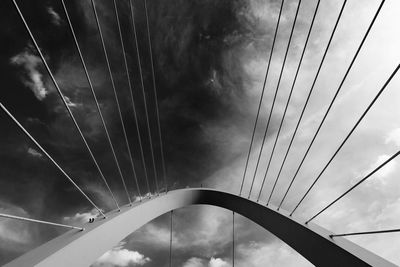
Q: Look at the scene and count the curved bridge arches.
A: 1